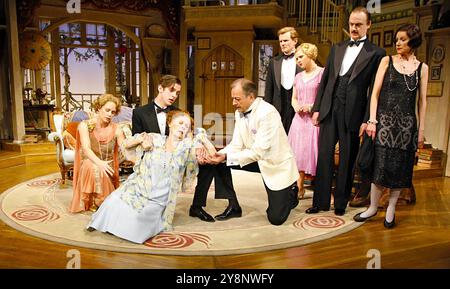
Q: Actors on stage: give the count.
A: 8